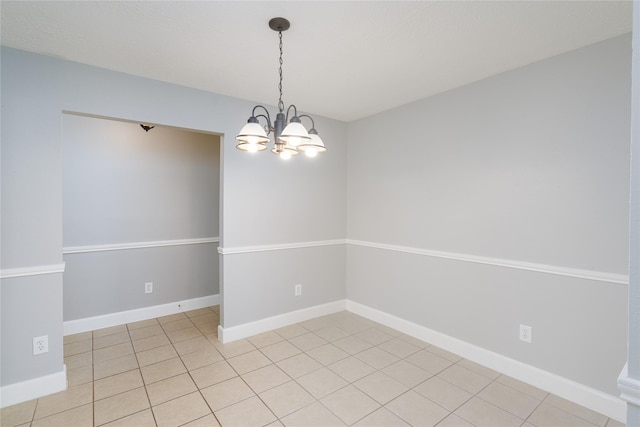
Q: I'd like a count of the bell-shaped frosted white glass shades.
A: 5